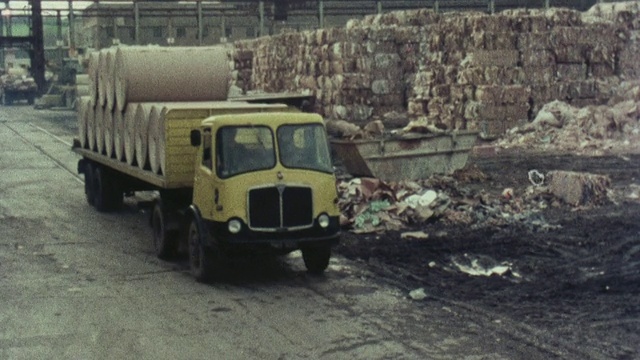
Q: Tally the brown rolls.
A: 13